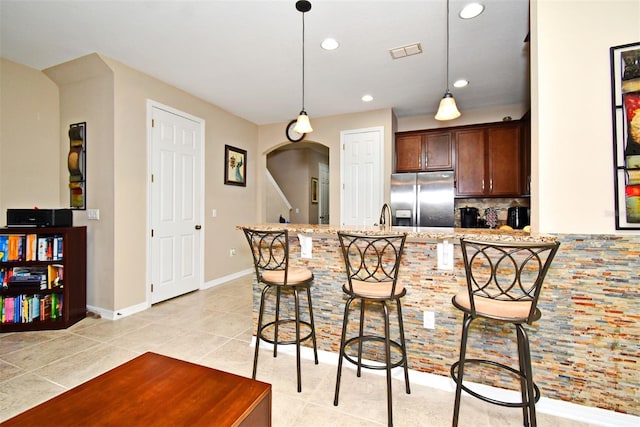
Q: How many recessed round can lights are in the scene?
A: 4